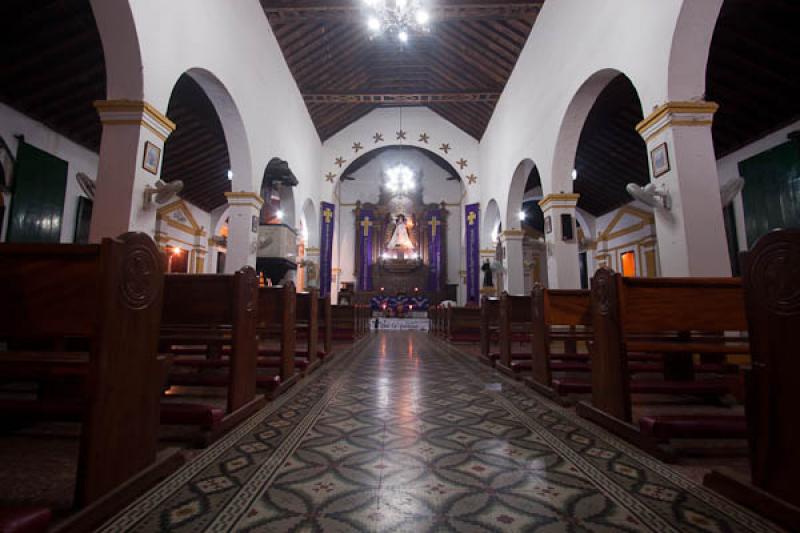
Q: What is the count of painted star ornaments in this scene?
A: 9